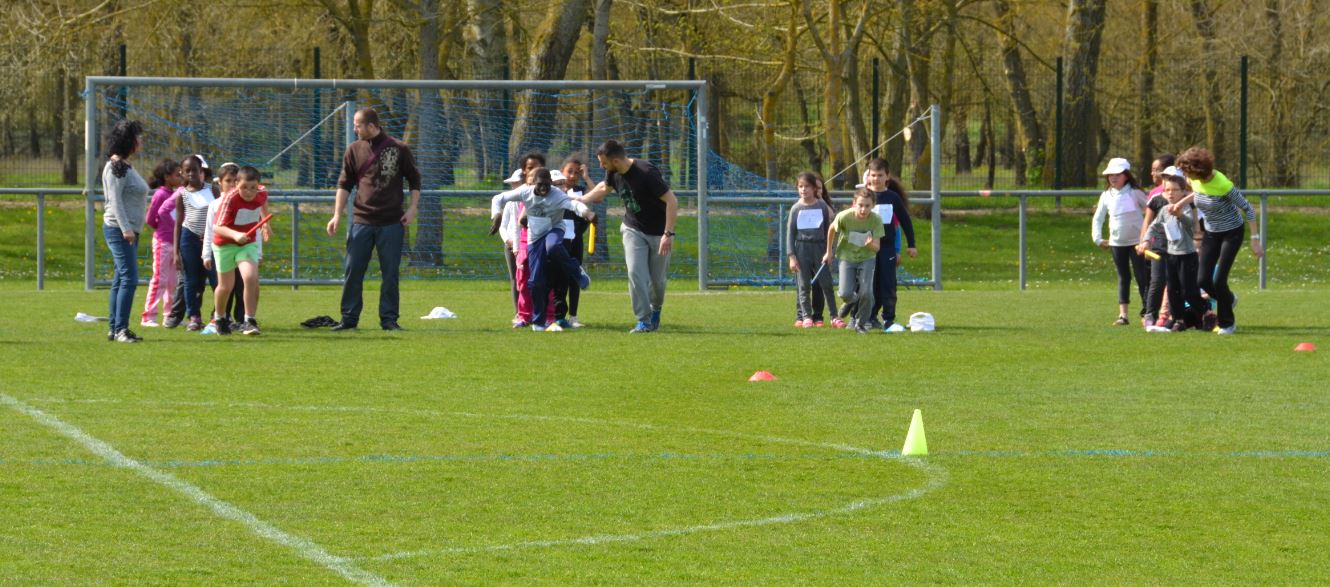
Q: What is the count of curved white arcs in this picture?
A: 1